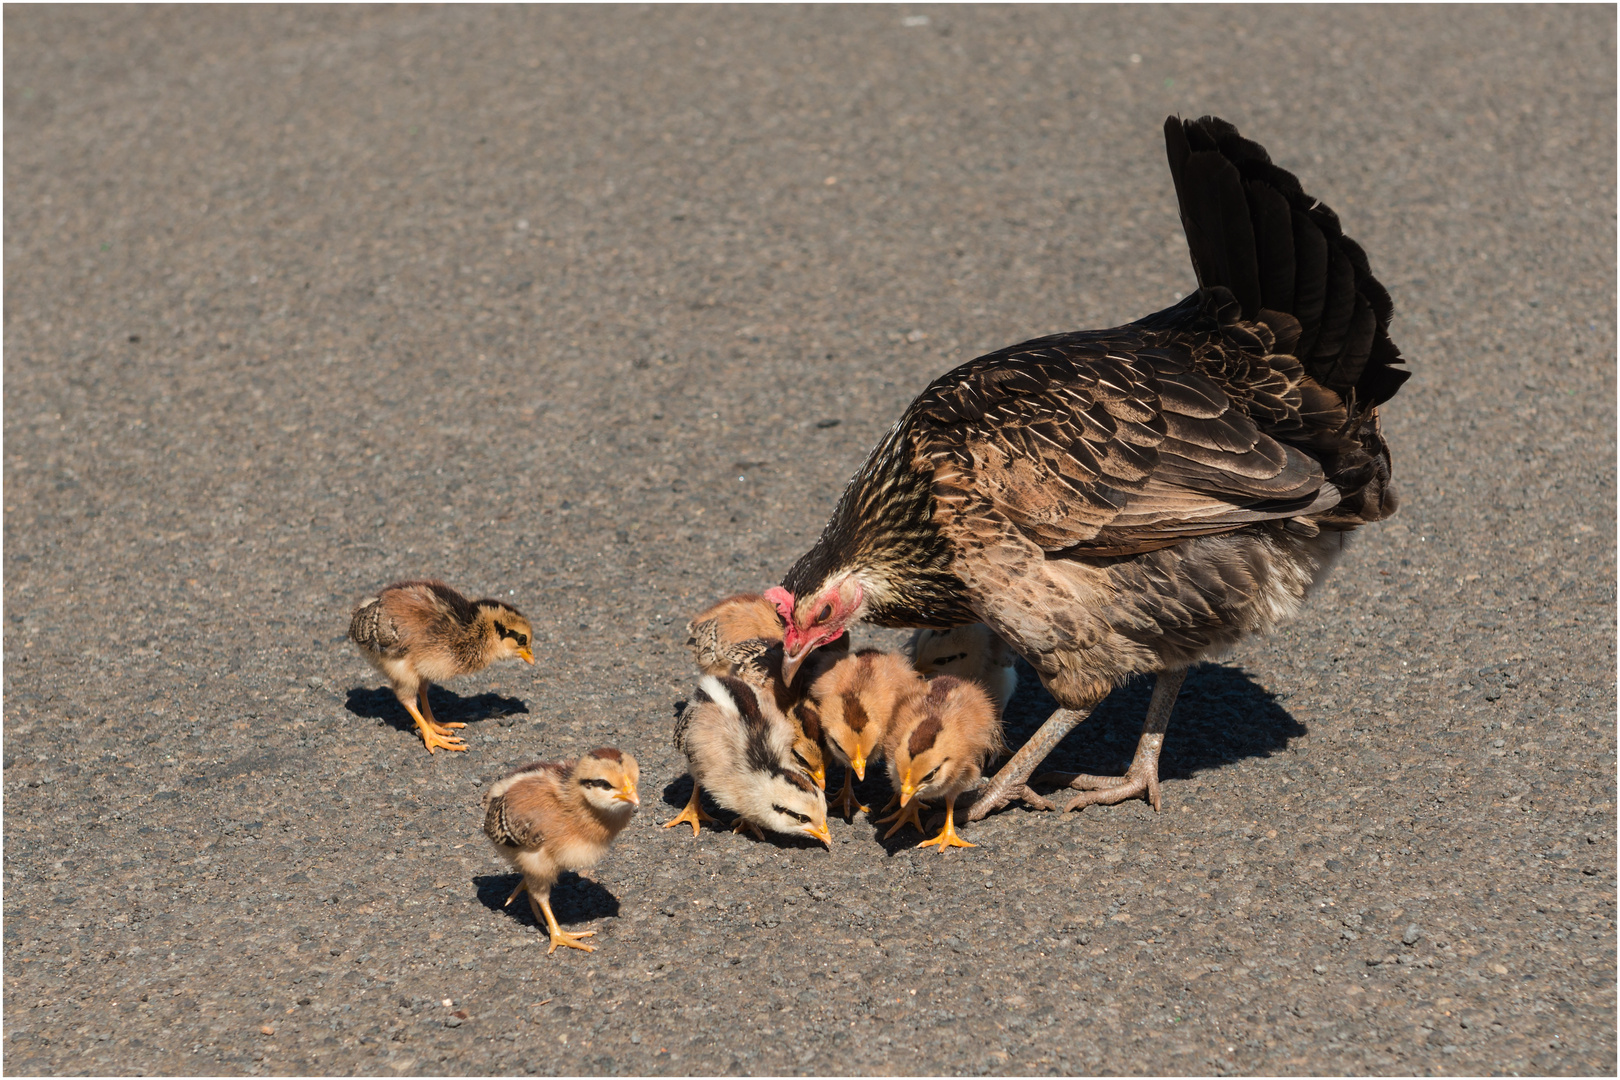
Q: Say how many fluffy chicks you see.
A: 8